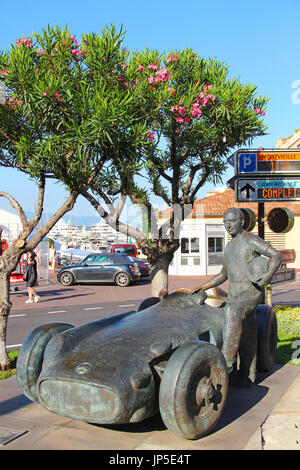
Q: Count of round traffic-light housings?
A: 2